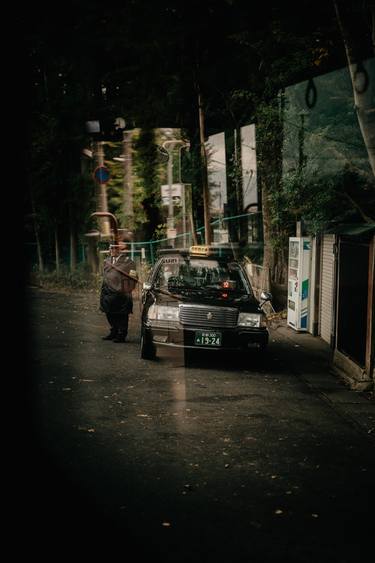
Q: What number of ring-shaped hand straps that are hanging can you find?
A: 2